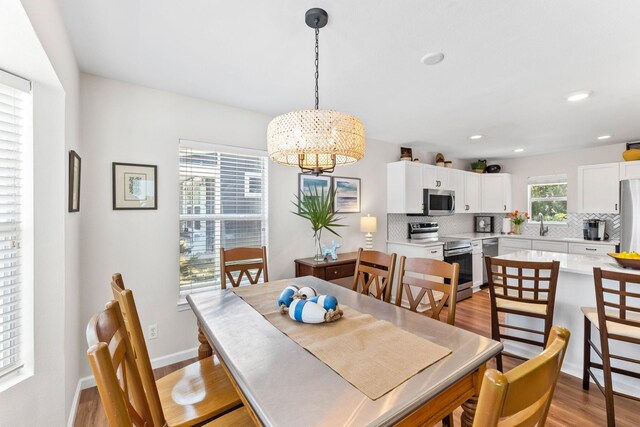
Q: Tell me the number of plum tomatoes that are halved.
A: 0